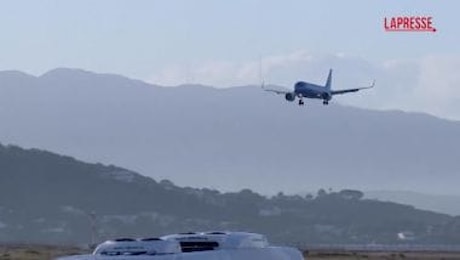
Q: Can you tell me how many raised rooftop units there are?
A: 2